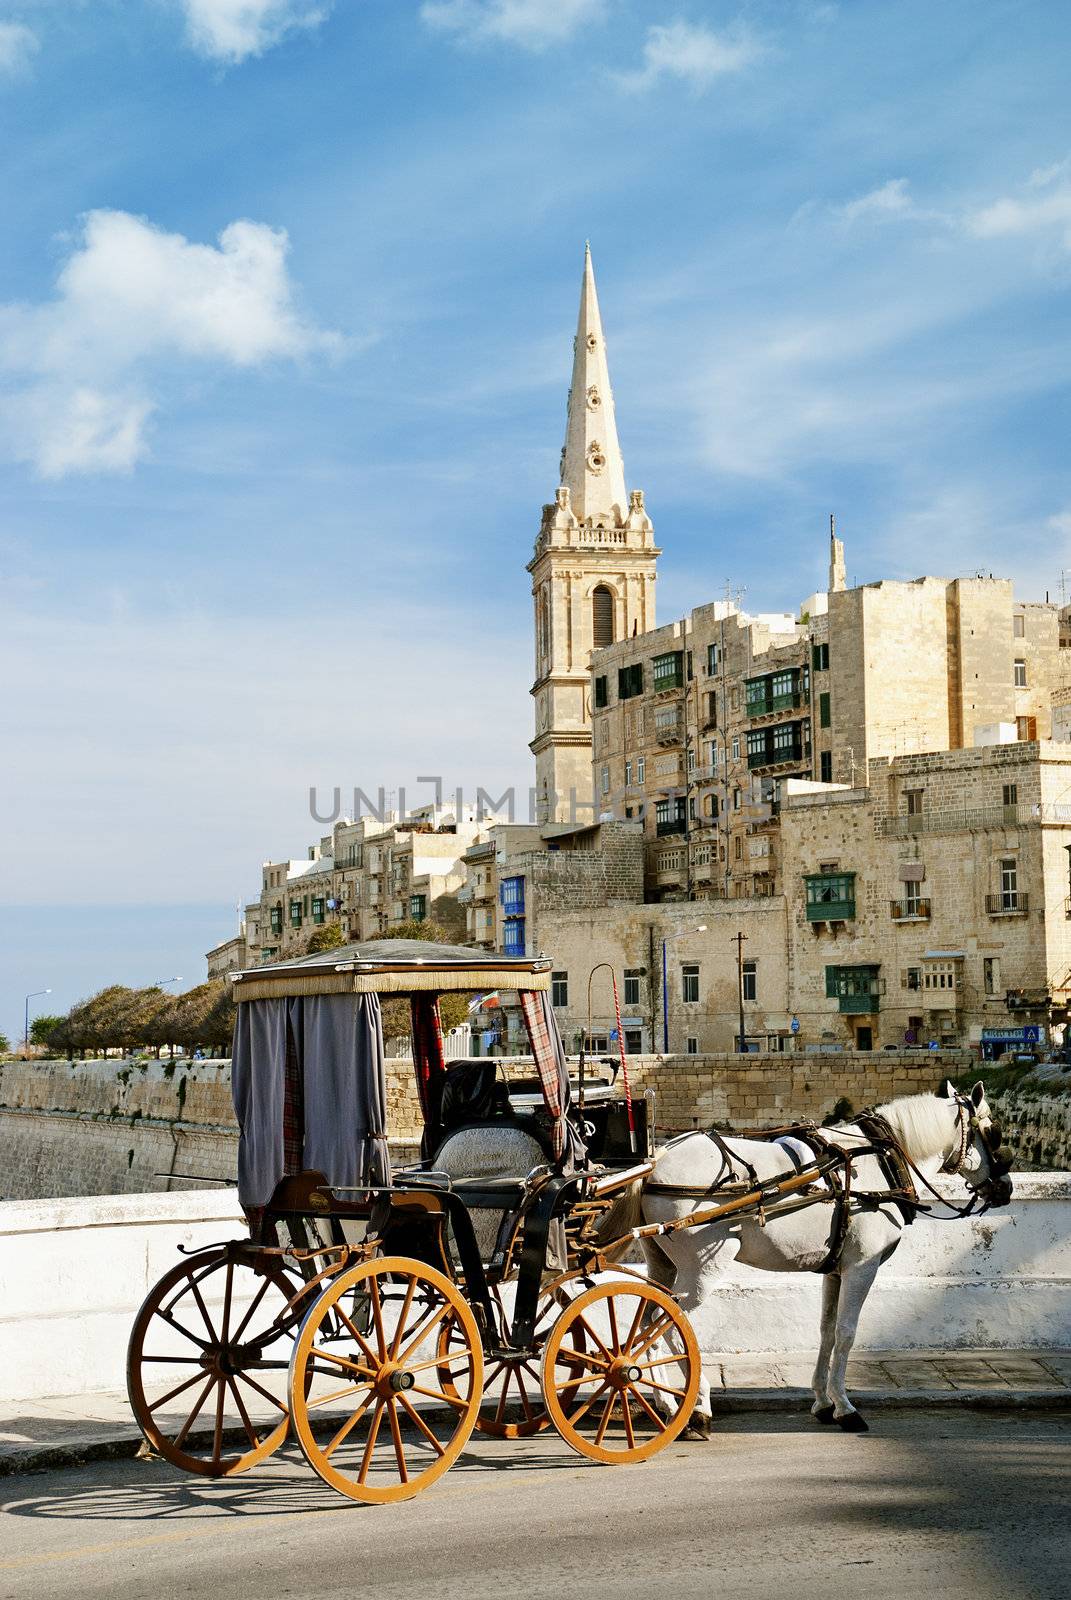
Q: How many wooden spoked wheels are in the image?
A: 4